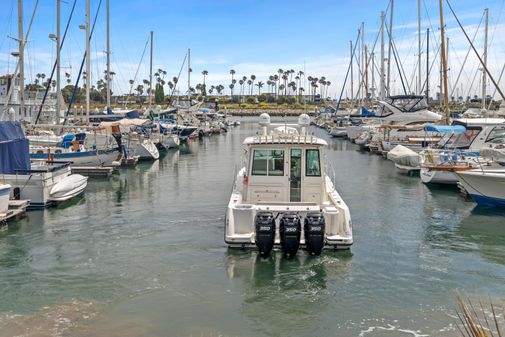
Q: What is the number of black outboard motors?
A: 3